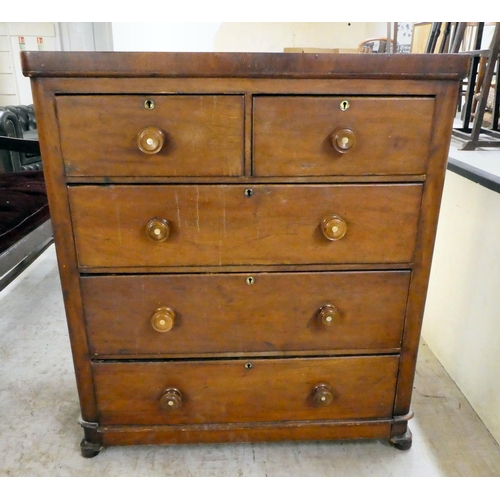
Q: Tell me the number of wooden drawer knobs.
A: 8